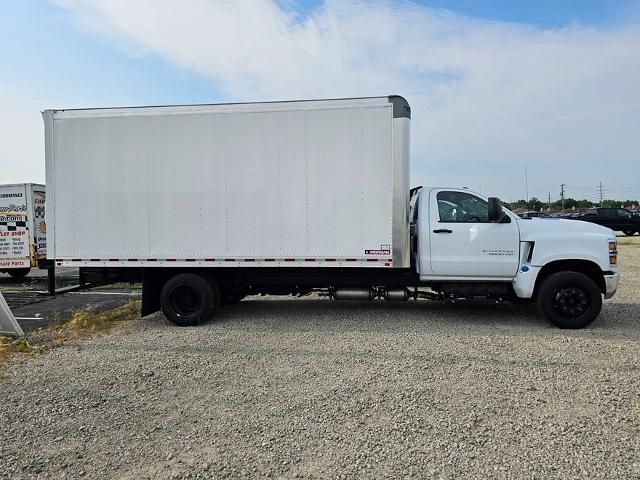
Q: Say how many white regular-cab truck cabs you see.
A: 1